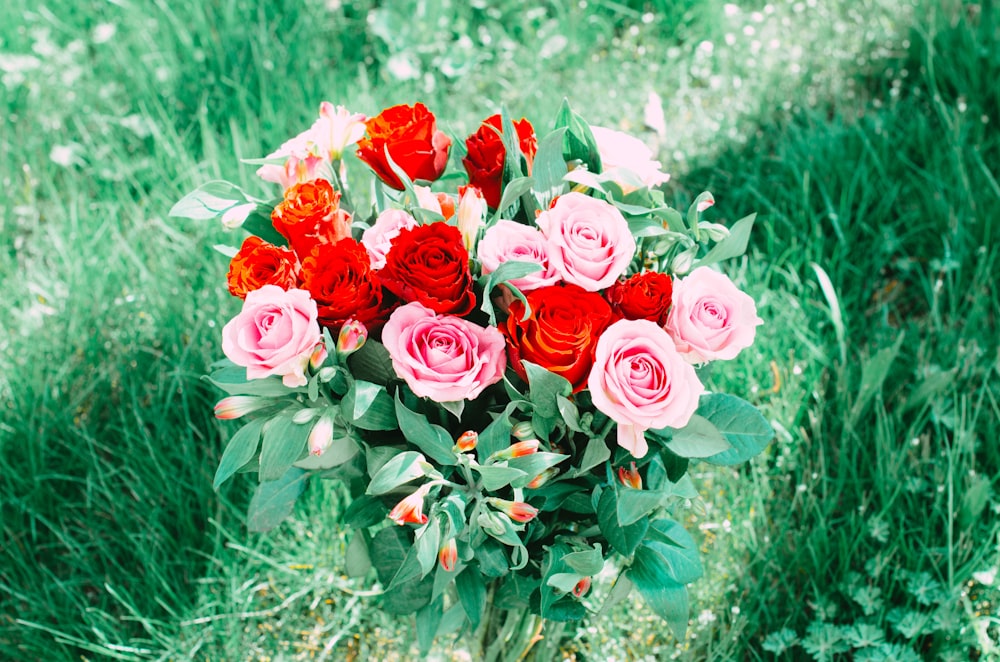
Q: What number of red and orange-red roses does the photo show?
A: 8